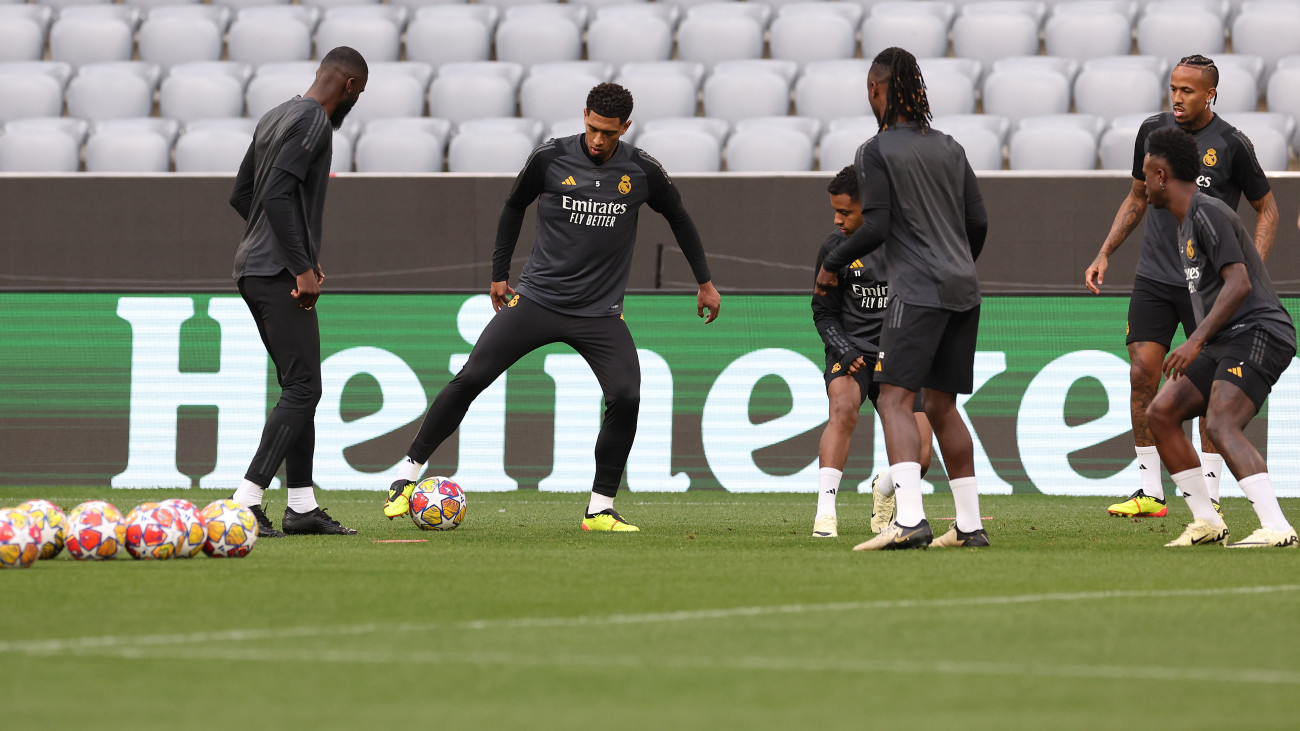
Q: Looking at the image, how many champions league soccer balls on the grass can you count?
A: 7